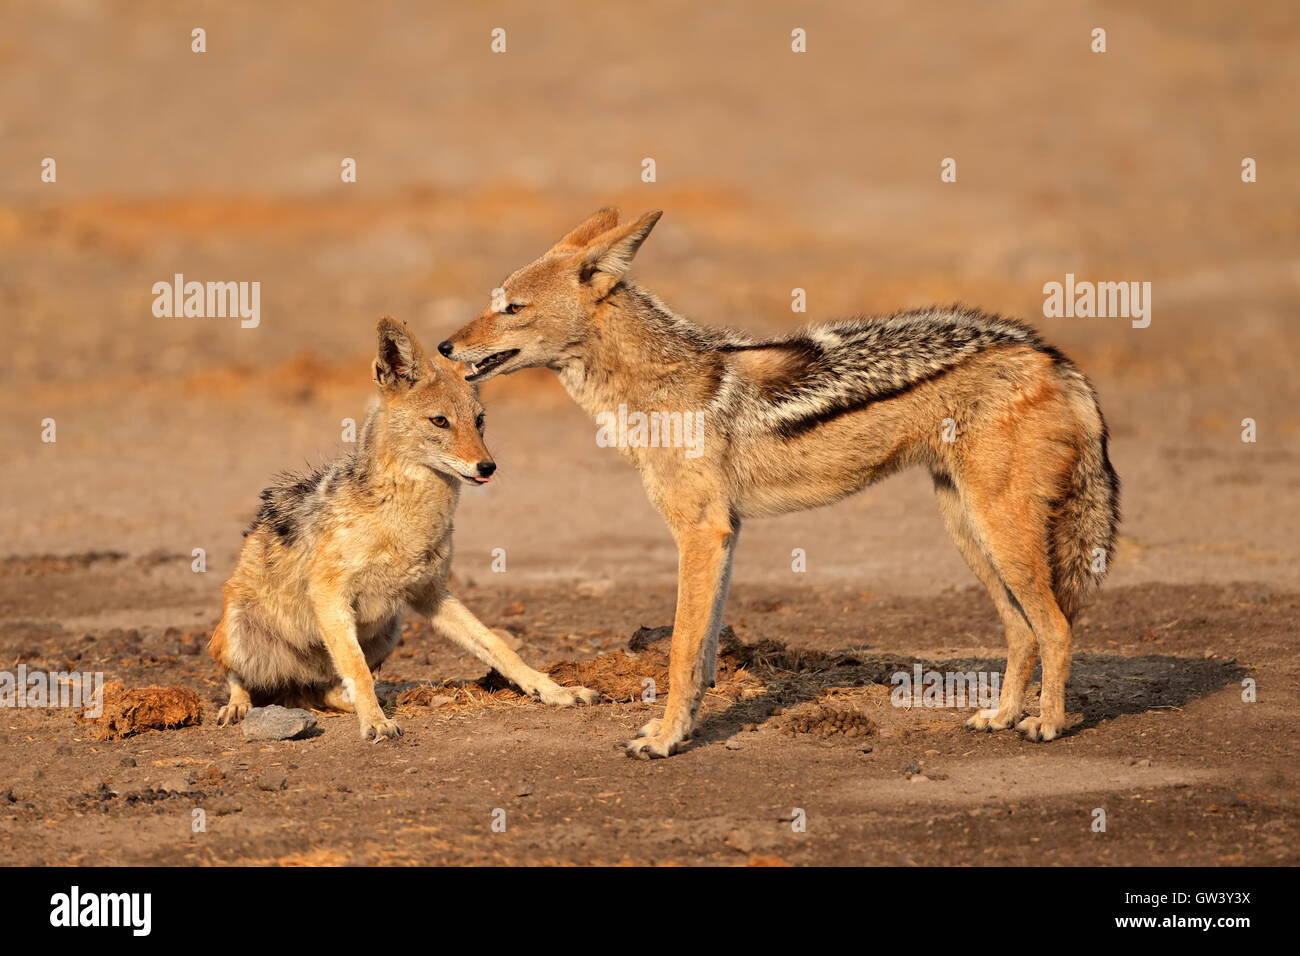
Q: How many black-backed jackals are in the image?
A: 2